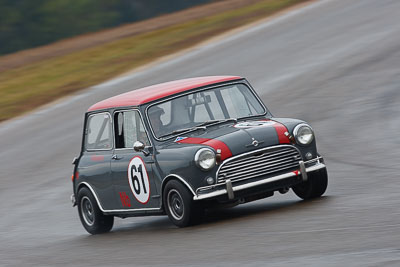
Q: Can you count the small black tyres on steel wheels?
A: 3